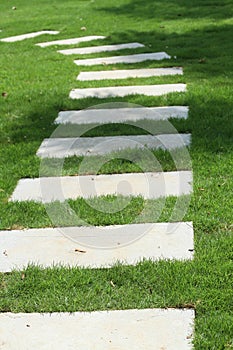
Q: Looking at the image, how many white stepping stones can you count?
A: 11